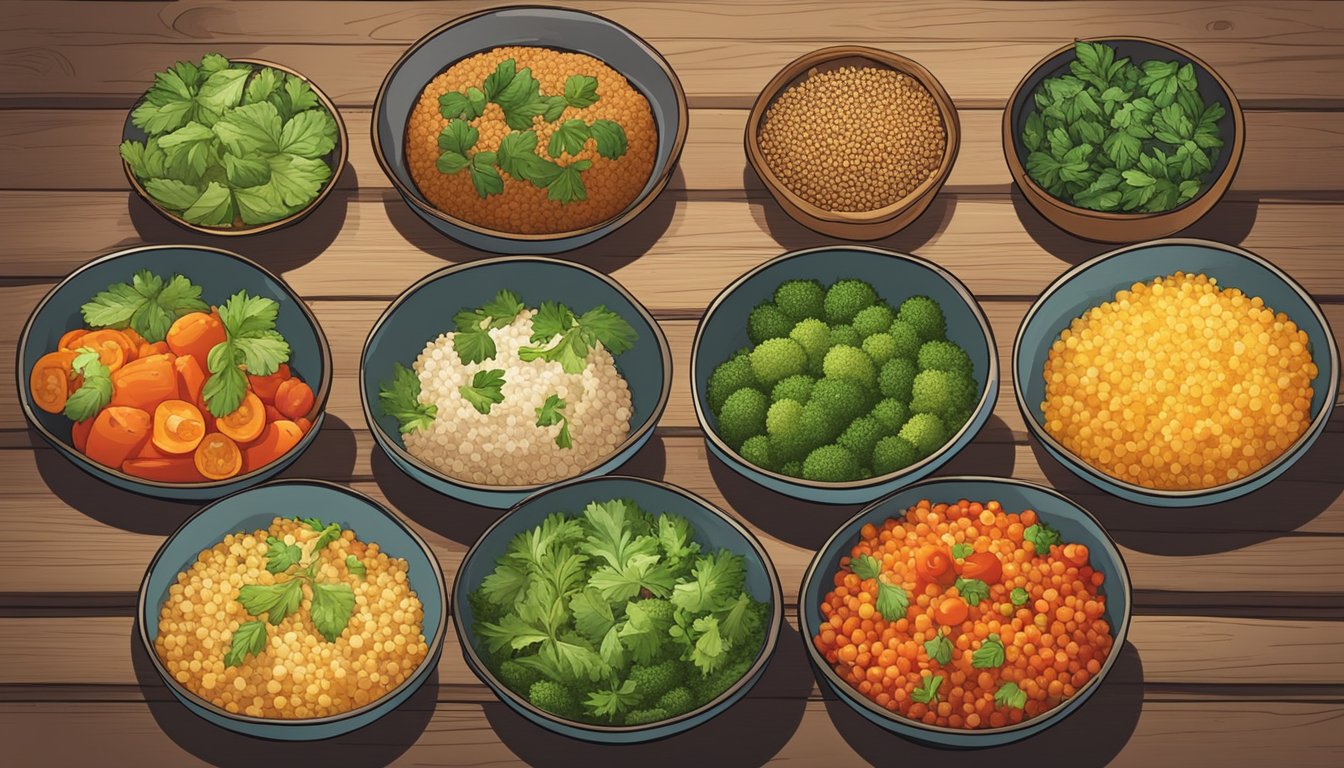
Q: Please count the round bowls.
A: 11